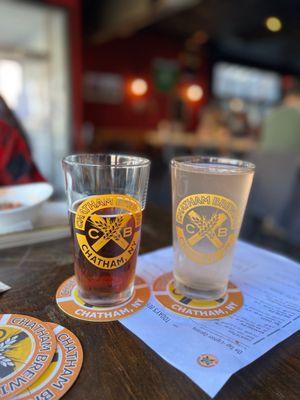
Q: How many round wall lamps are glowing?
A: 2